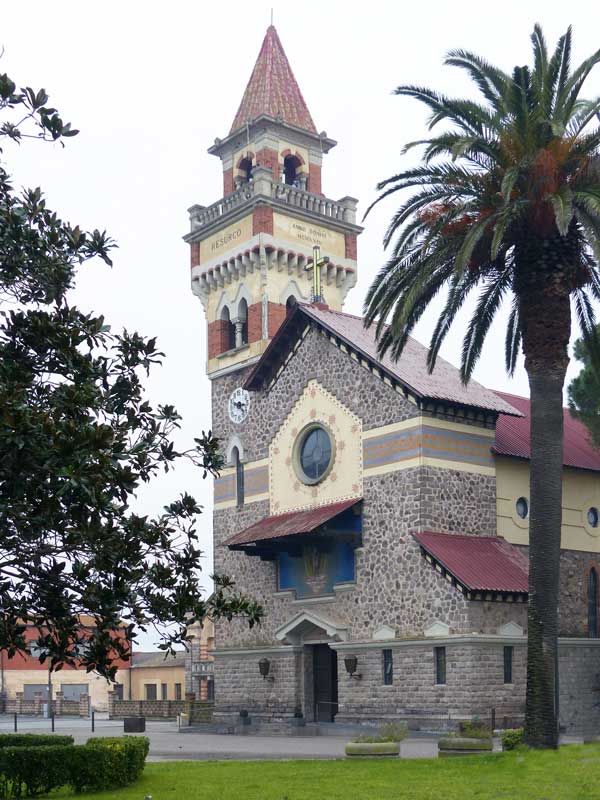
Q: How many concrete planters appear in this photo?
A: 2